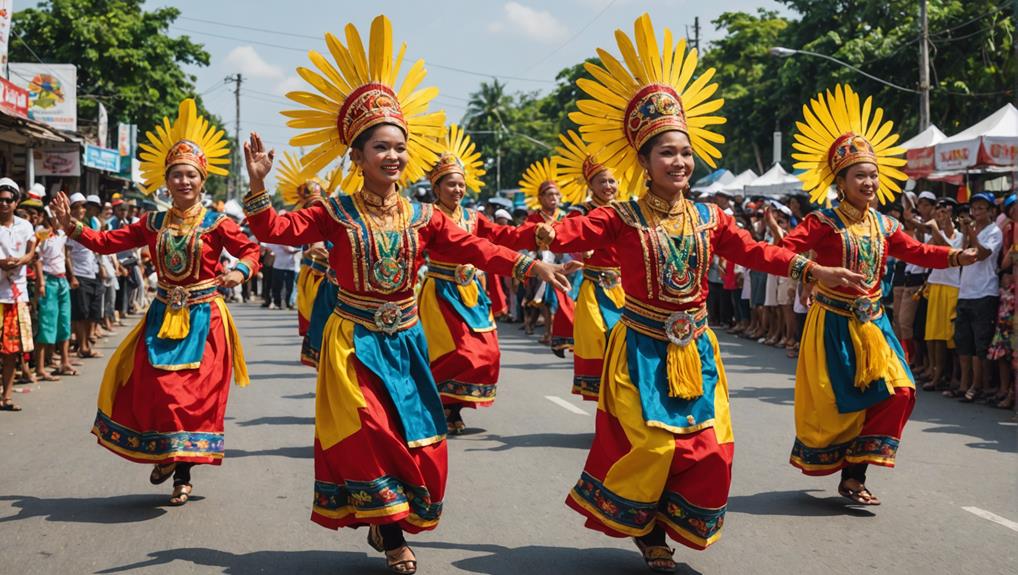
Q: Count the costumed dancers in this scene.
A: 8